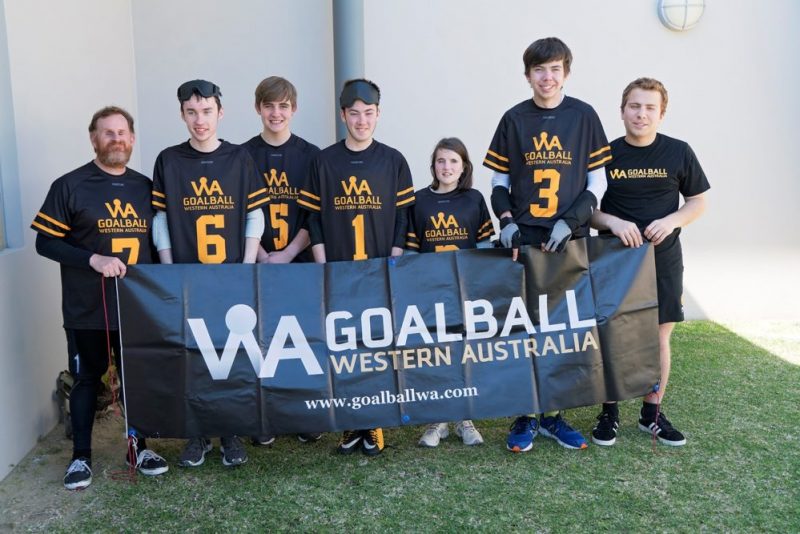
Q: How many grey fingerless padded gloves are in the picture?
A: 2